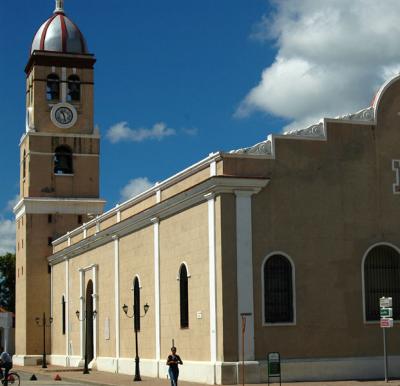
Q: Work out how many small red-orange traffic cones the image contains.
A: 2